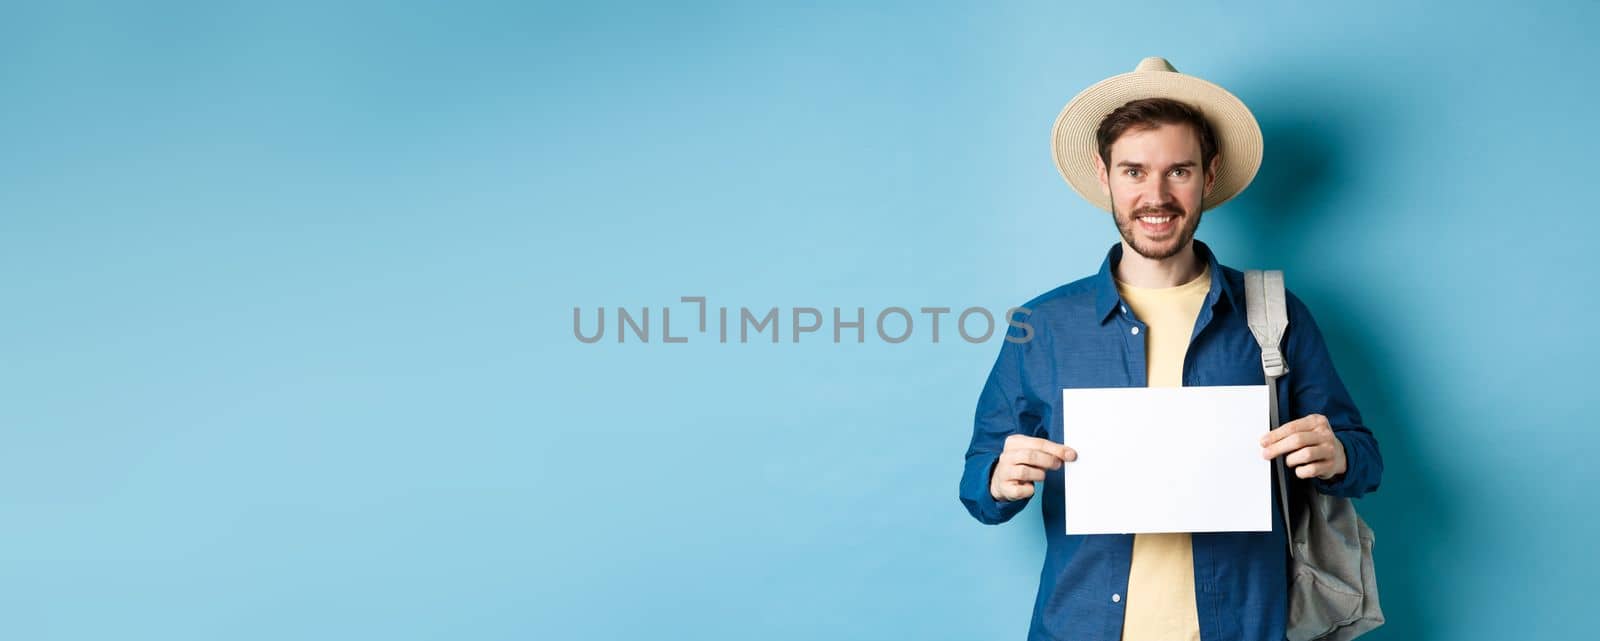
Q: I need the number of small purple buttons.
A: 0